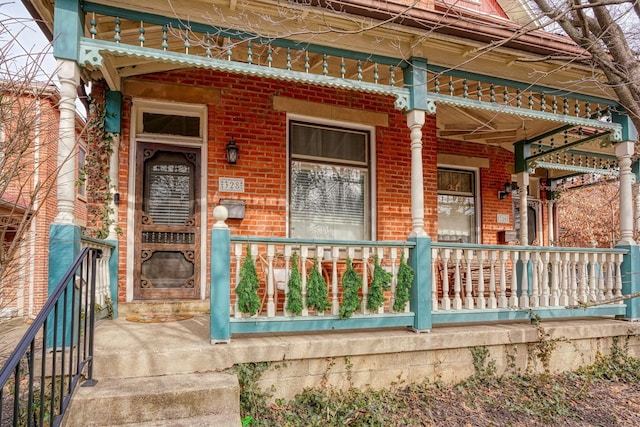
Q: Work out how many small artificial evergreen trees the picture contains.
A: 6